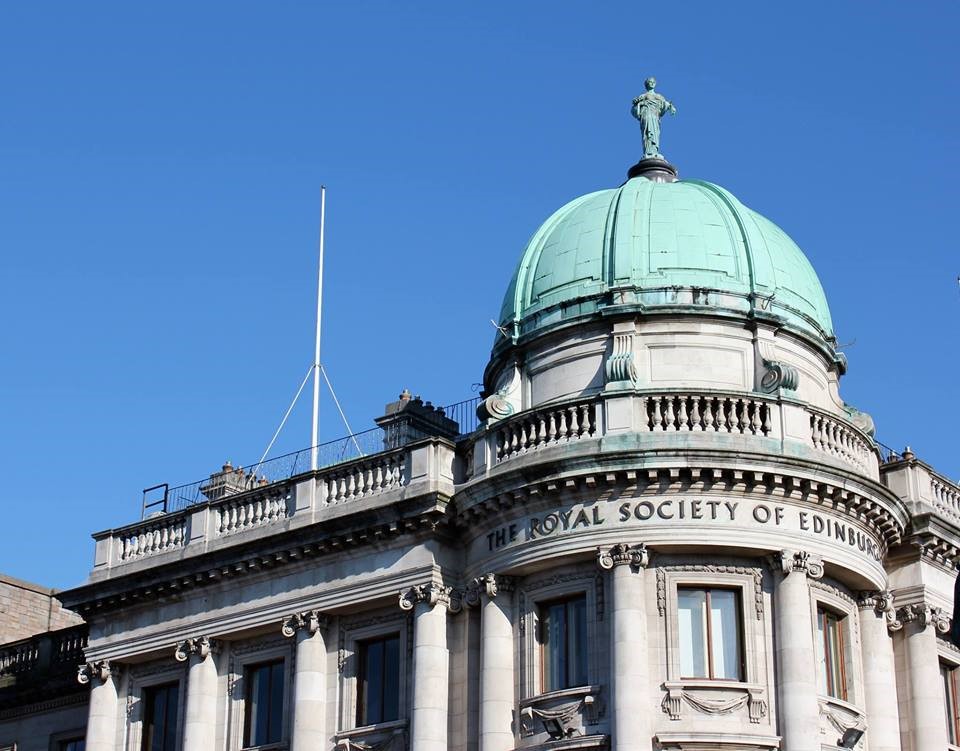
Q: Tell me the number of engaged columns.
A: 9